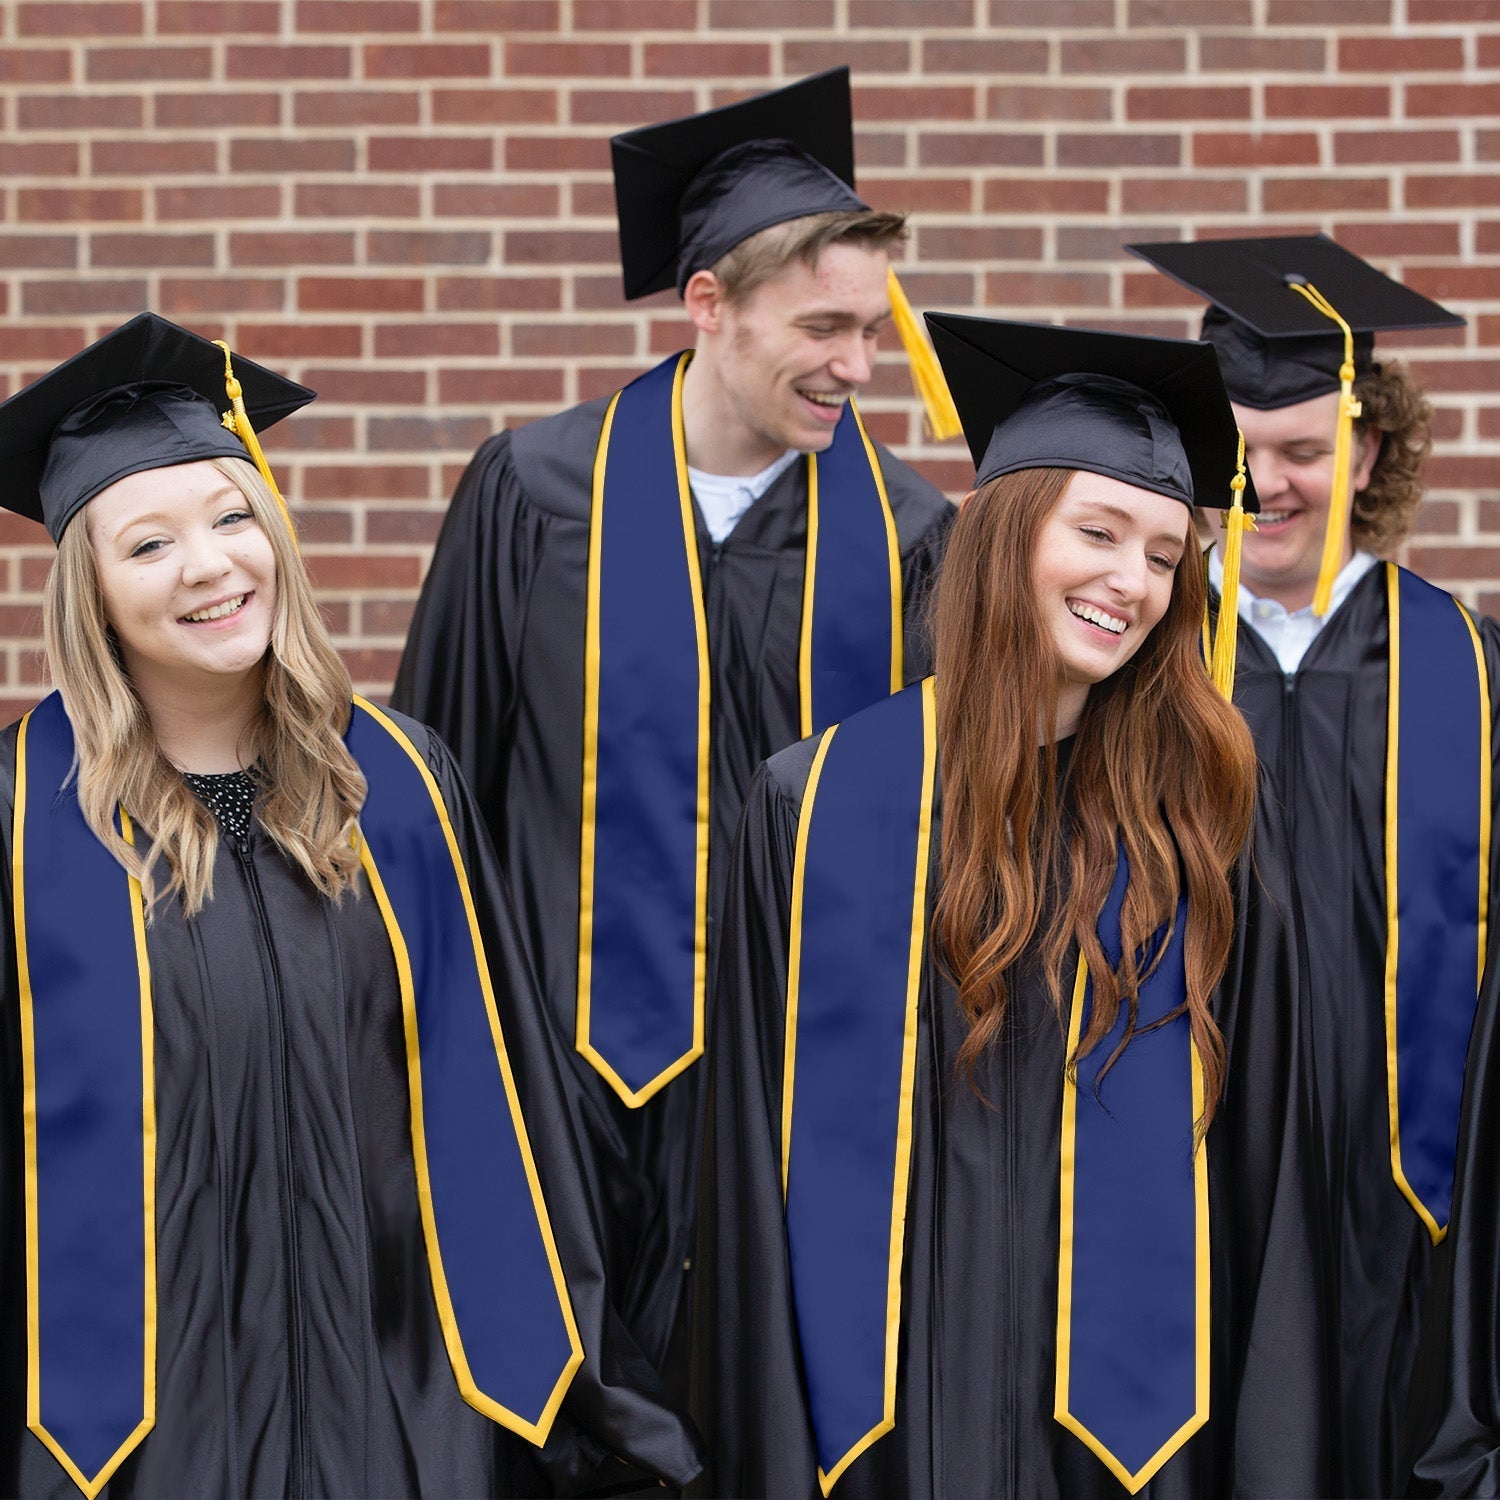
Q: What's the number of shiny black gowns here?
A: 4